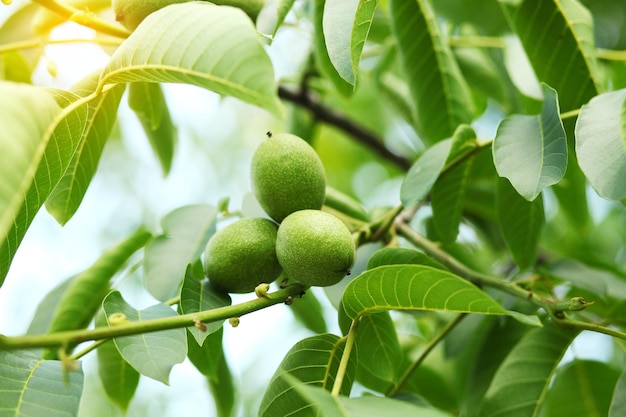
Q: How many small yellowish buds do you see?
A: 3